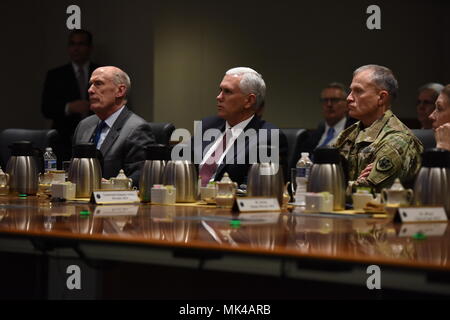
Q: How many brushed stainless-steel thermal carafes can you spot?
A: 7